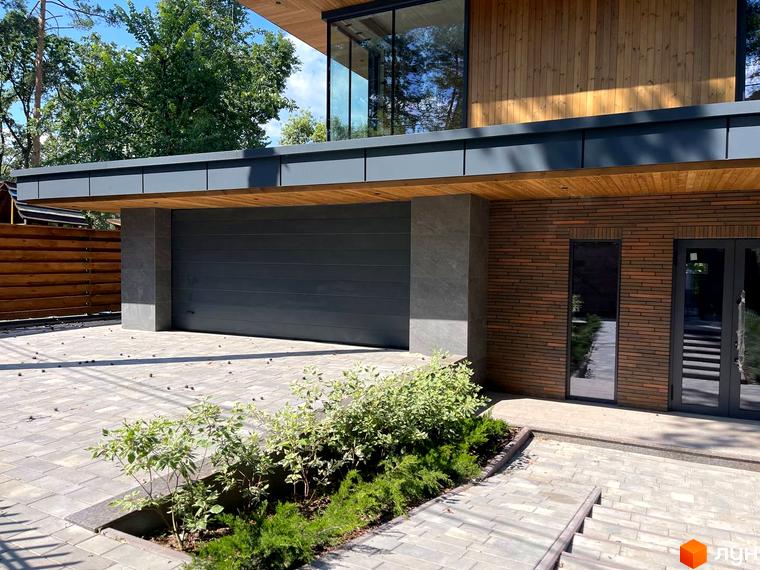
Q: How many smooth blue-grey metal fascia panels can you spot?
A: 10